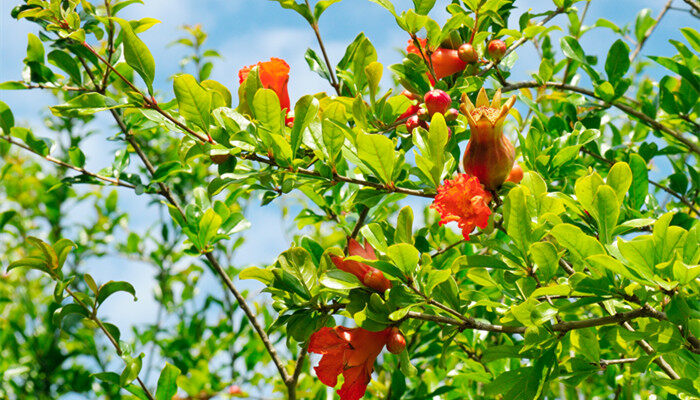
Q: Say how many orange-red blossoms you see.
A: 5